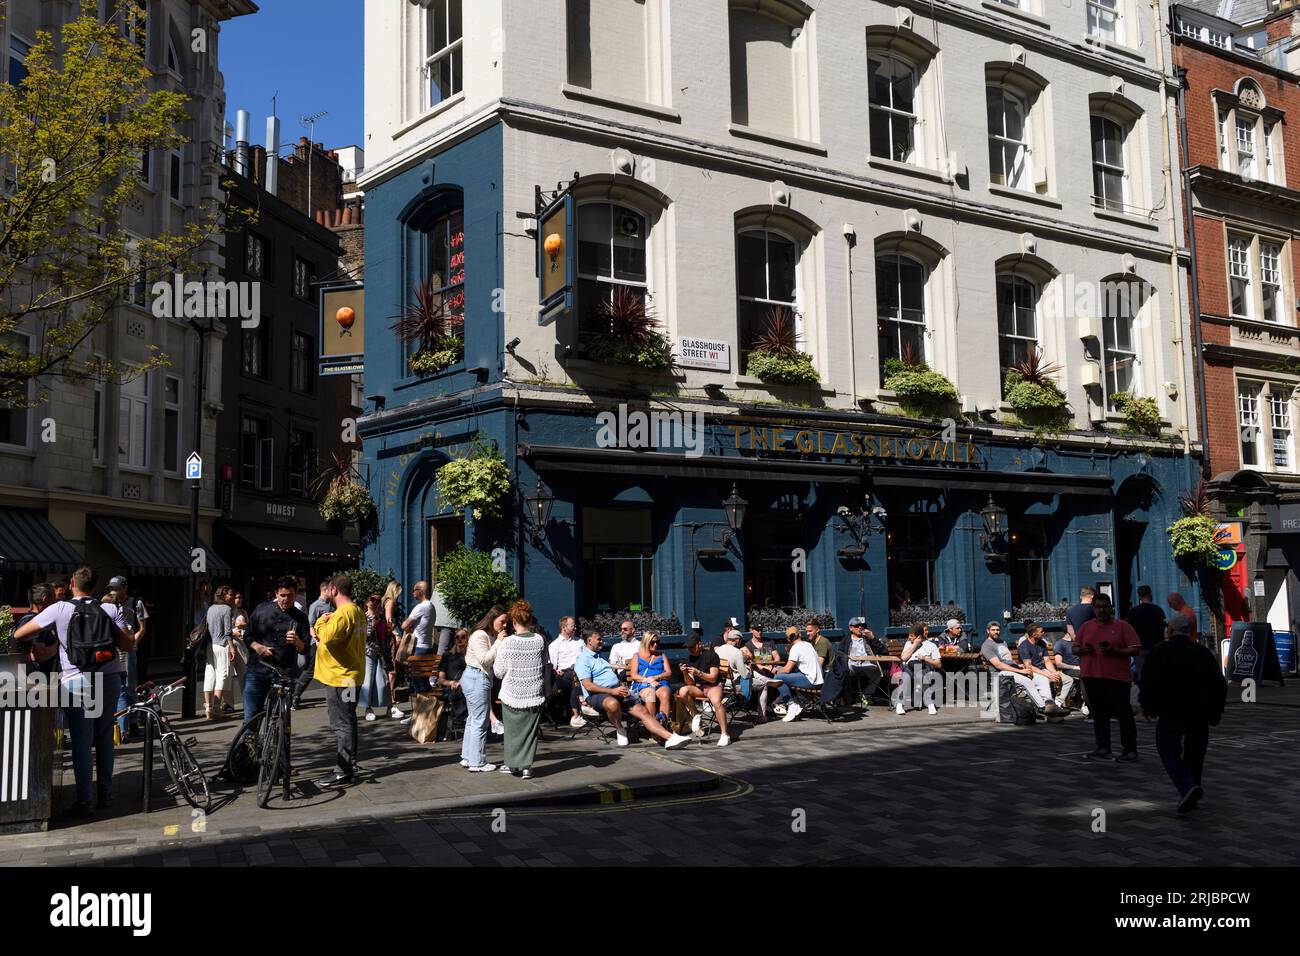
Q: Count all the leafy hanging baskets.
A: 3